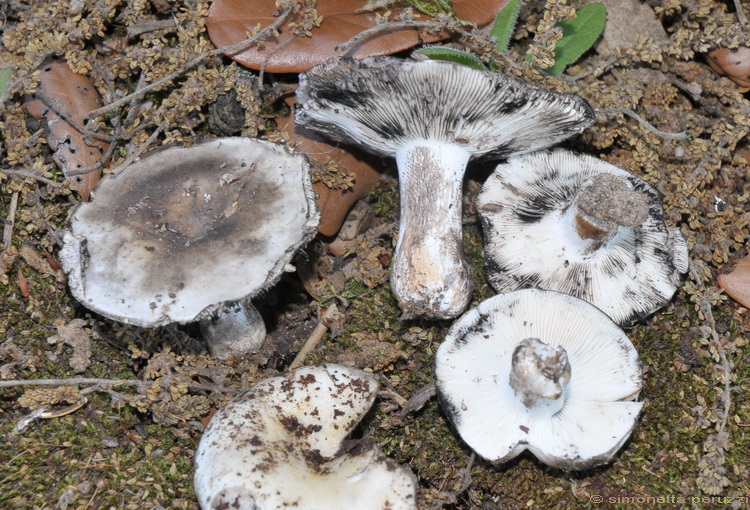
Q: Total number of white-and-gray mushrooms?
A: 5